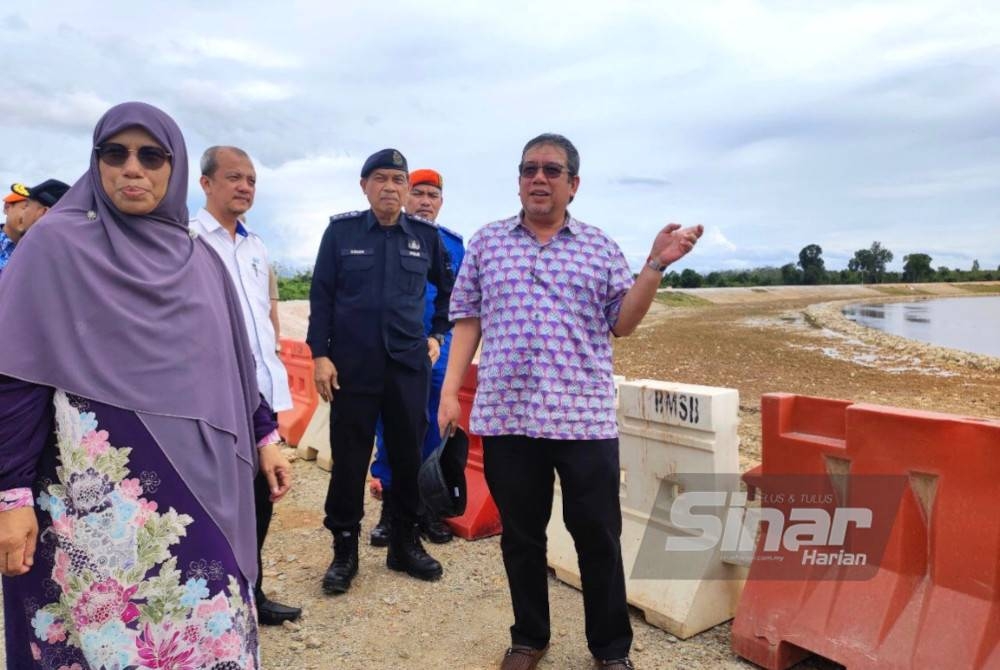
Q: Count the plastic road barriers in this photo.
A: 5